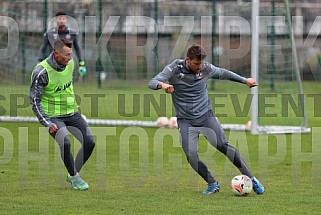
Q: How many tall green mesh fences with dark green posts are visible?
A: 1